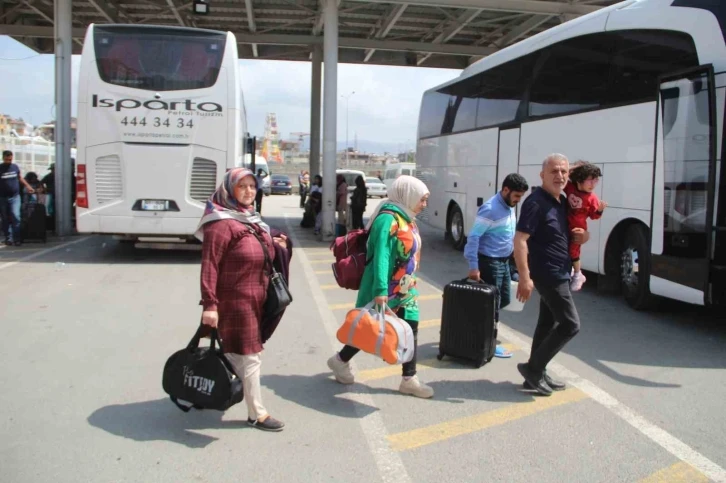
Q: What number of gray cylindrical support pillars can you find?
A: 3